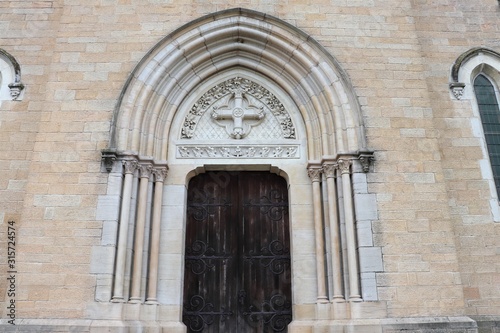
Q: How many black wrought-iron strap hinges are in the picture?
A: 6